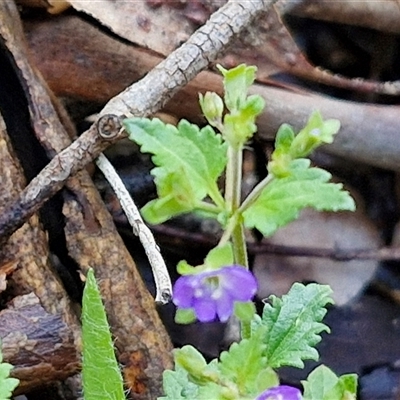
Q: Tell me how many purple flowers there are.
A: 2